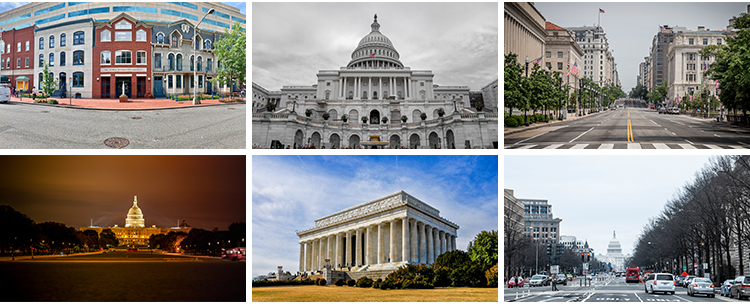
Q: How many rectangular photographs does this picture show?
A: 6